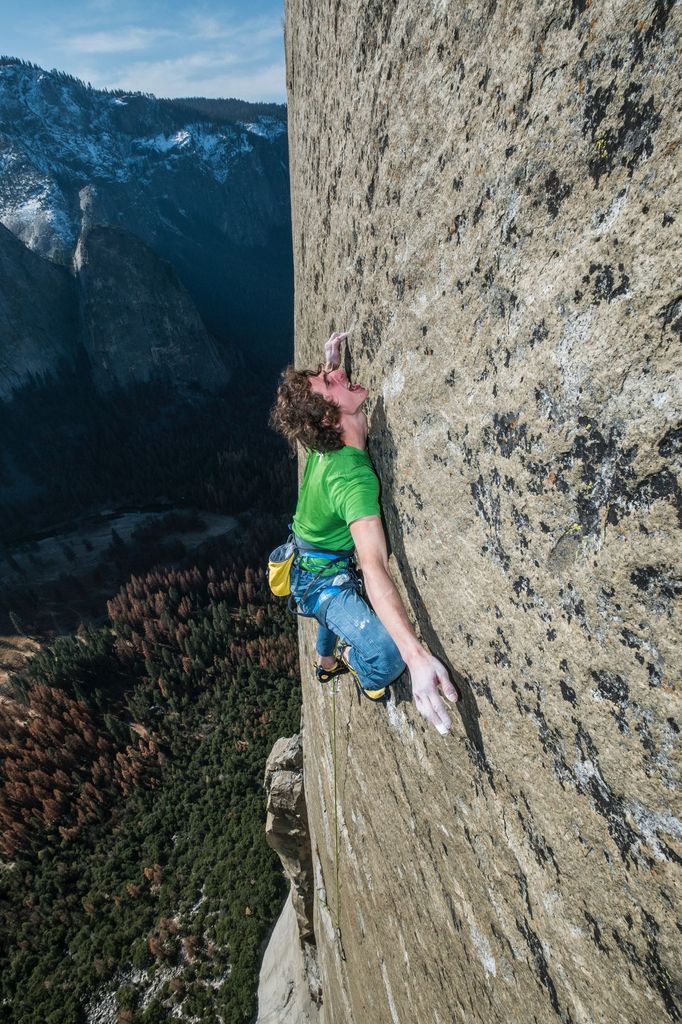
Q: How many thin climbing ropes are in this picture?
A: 1